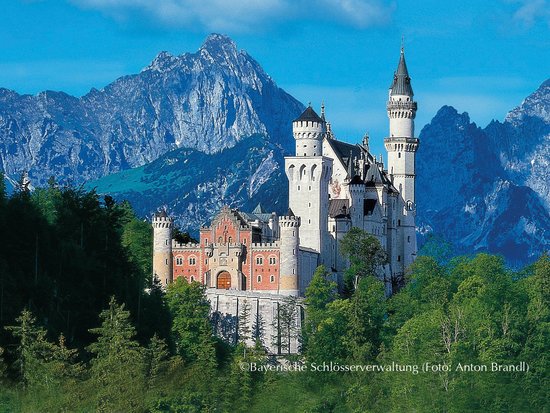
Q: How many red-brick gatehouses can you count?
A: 1